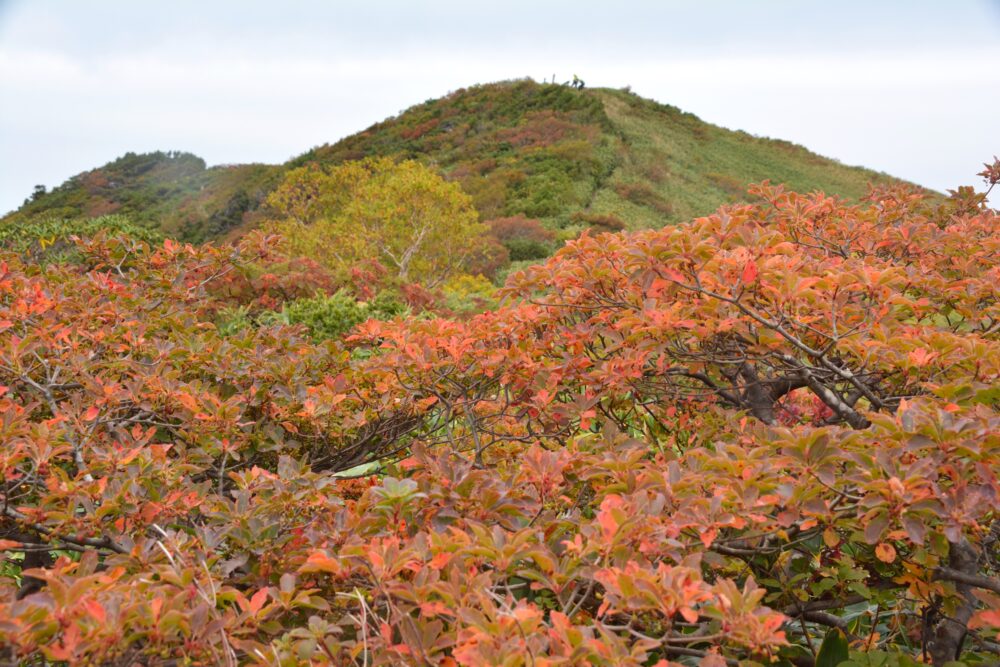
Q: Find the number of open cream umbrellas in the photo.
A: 0